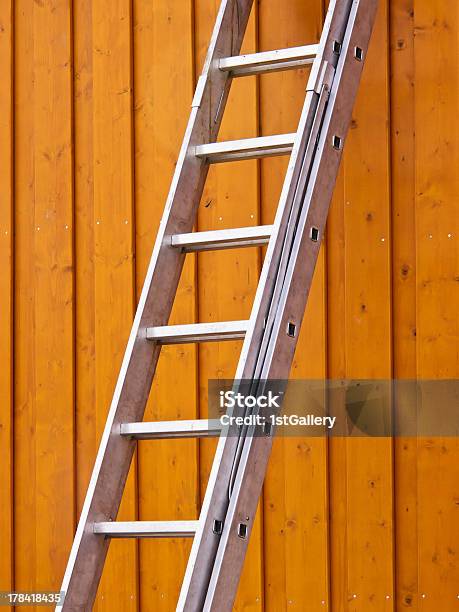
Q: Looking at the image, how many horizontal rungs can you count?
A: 6